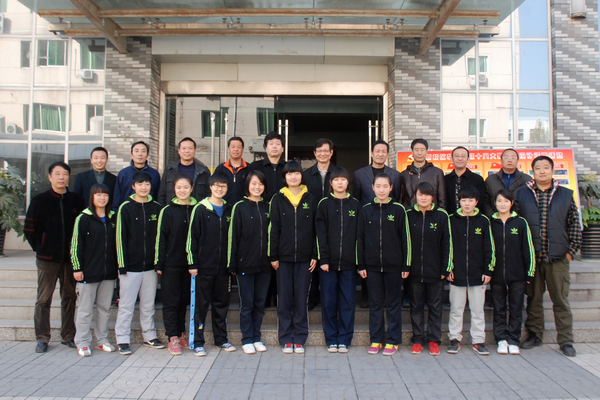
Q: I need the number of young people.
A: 11